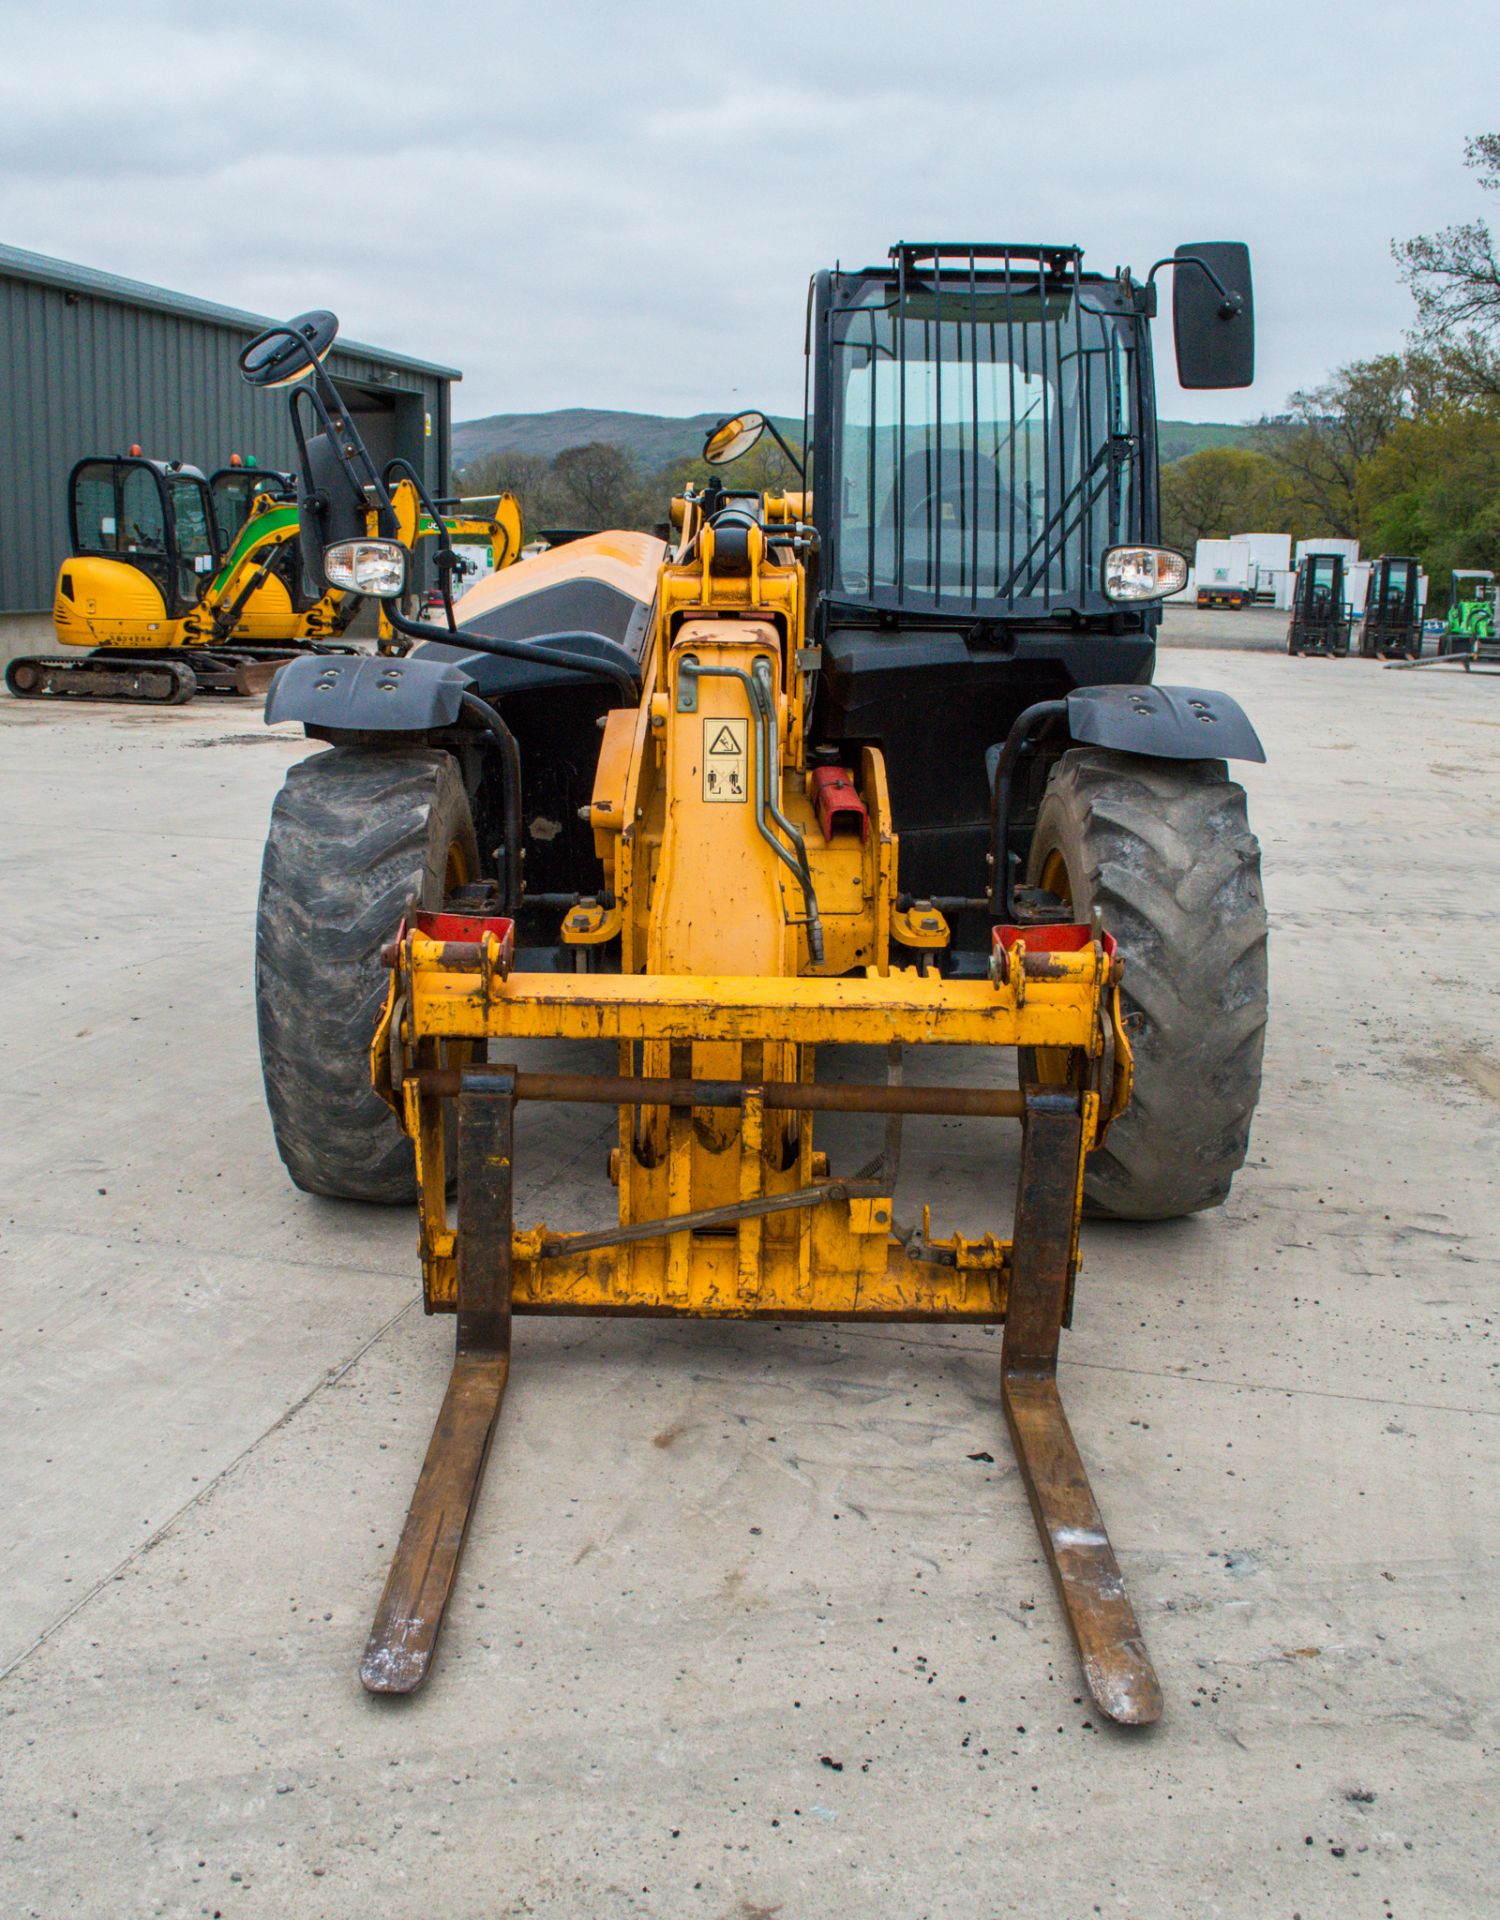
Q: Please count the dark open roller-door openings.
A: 1